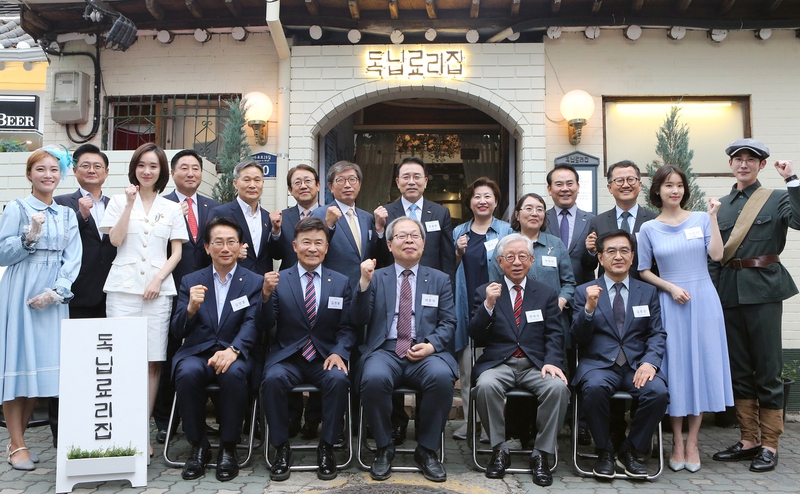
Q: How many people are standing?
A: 14